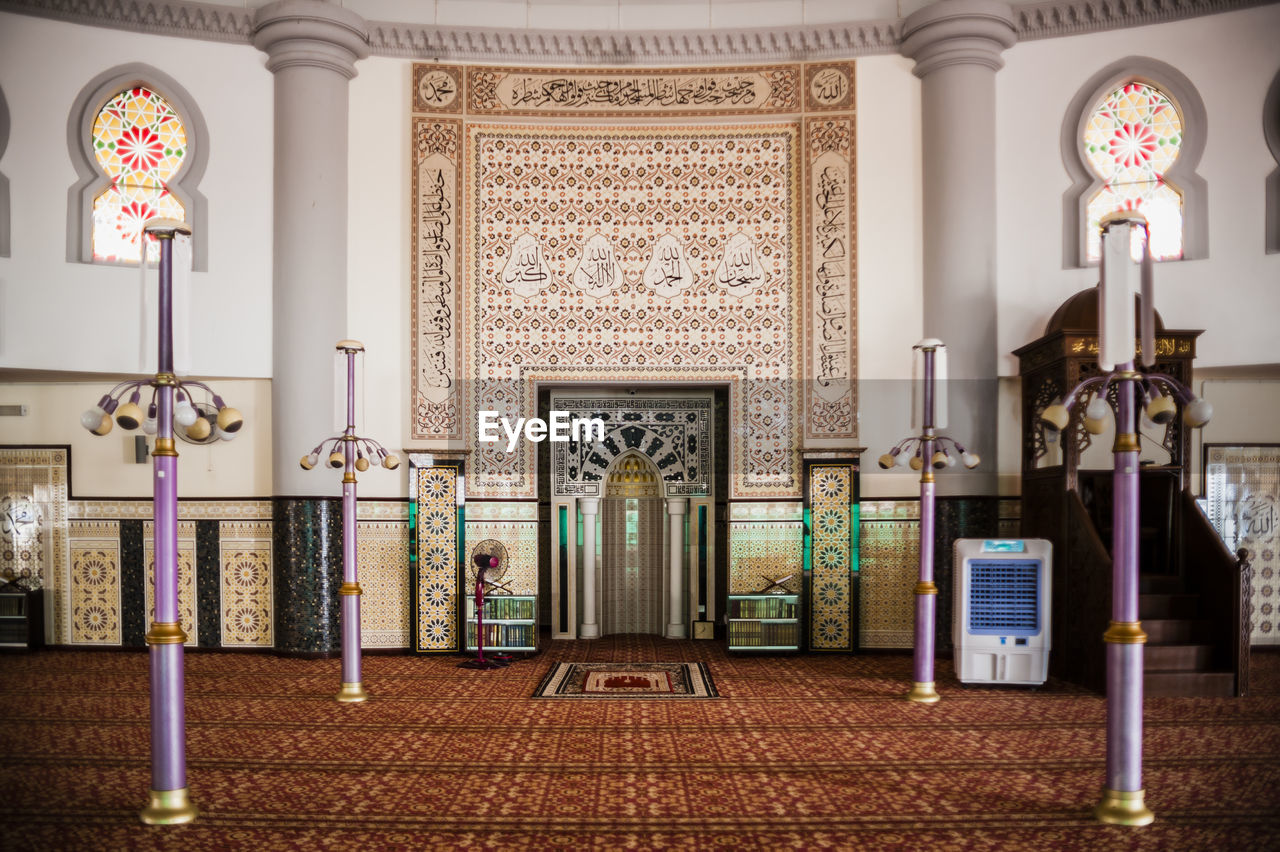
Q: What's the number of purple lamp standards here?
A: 4